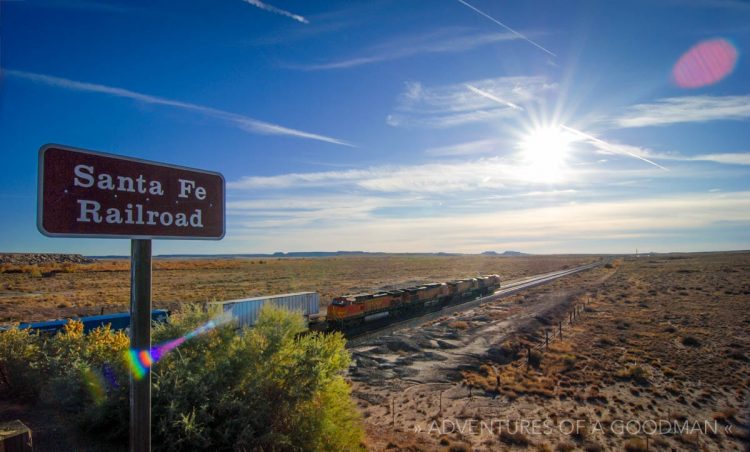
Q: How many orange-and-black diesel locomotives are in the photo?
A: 4